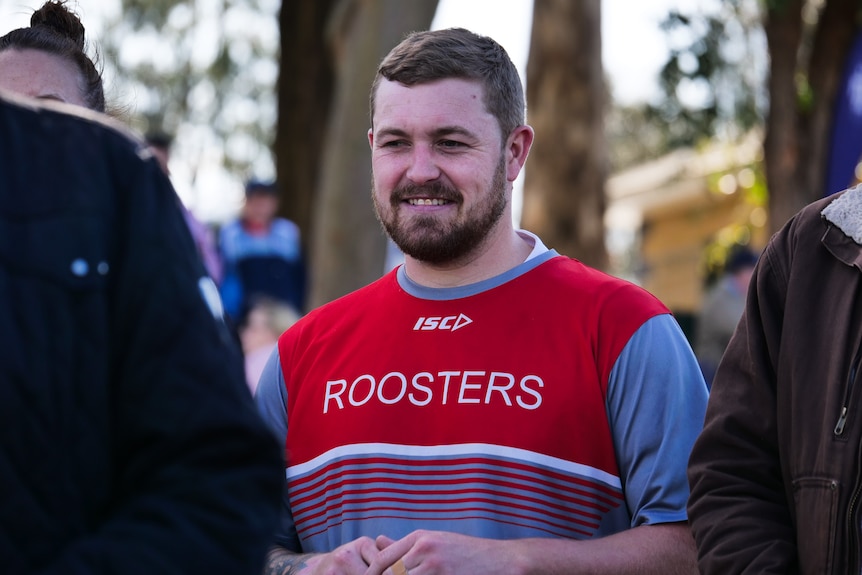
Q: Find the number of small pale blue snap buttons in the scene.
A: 2